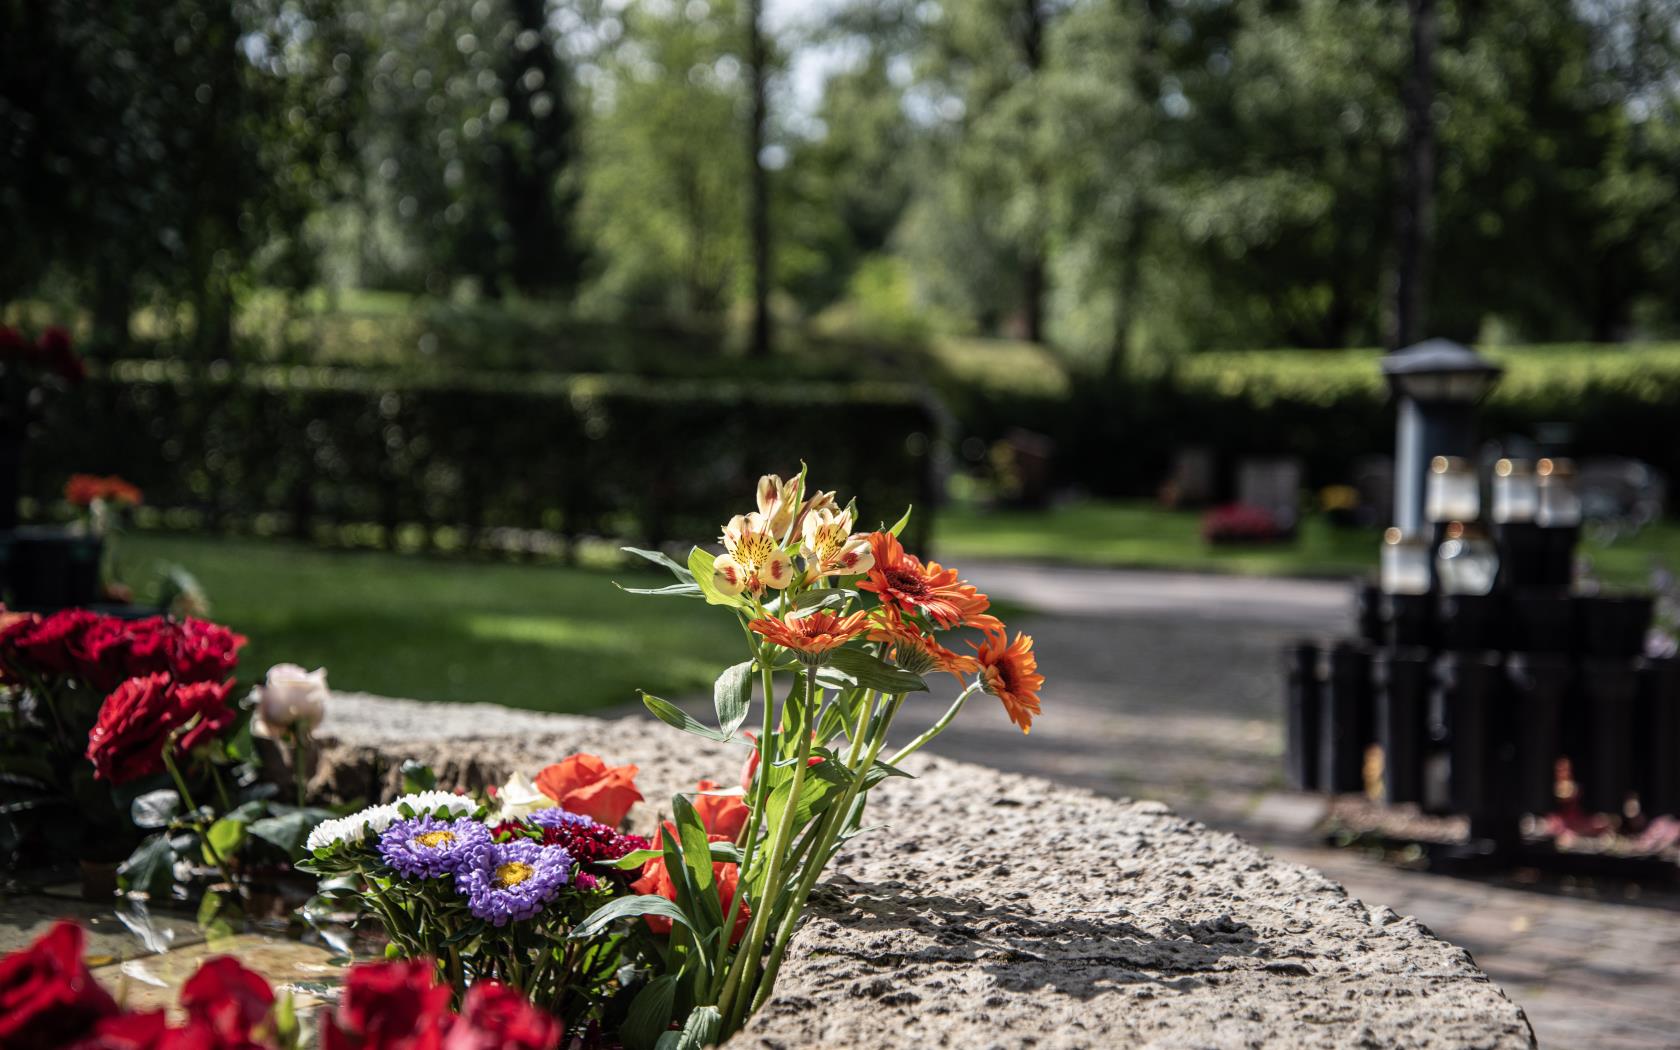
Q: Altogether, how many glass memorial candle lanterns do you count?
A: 5